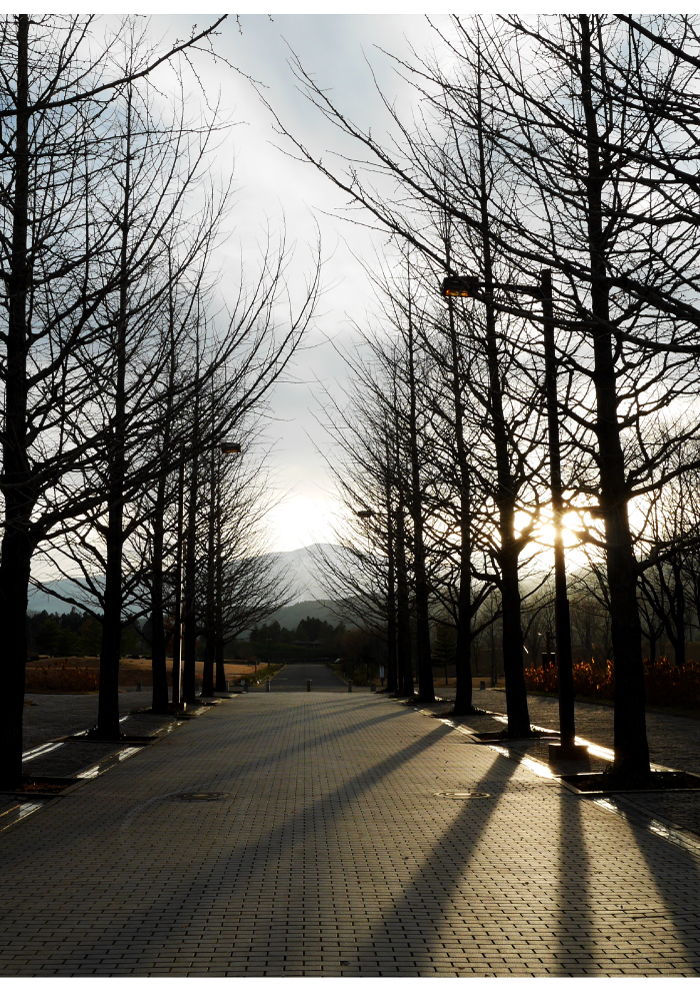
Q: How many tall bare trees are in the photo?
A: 12